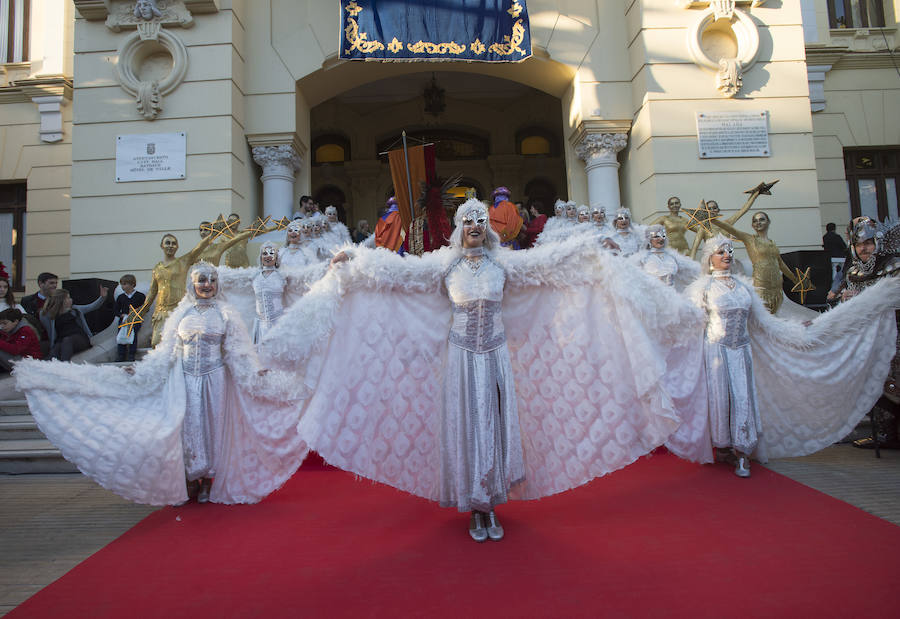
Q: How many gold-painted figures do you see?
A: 6